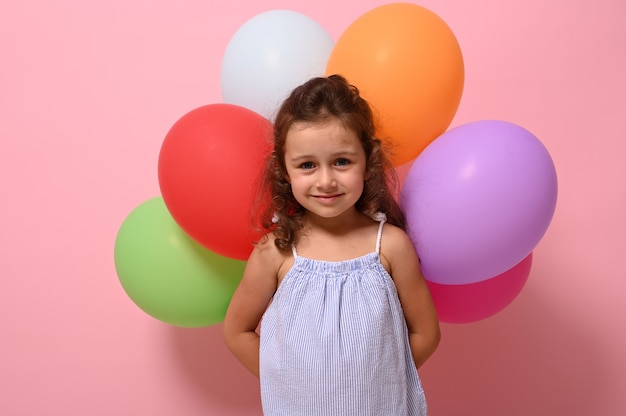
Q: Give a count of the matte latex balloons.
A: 6